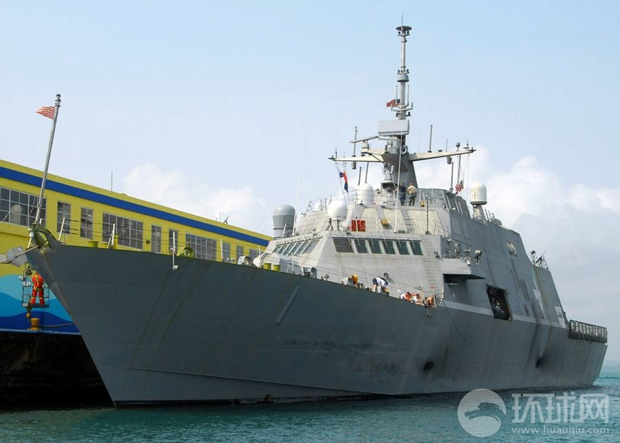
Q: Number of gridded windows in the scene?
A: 10